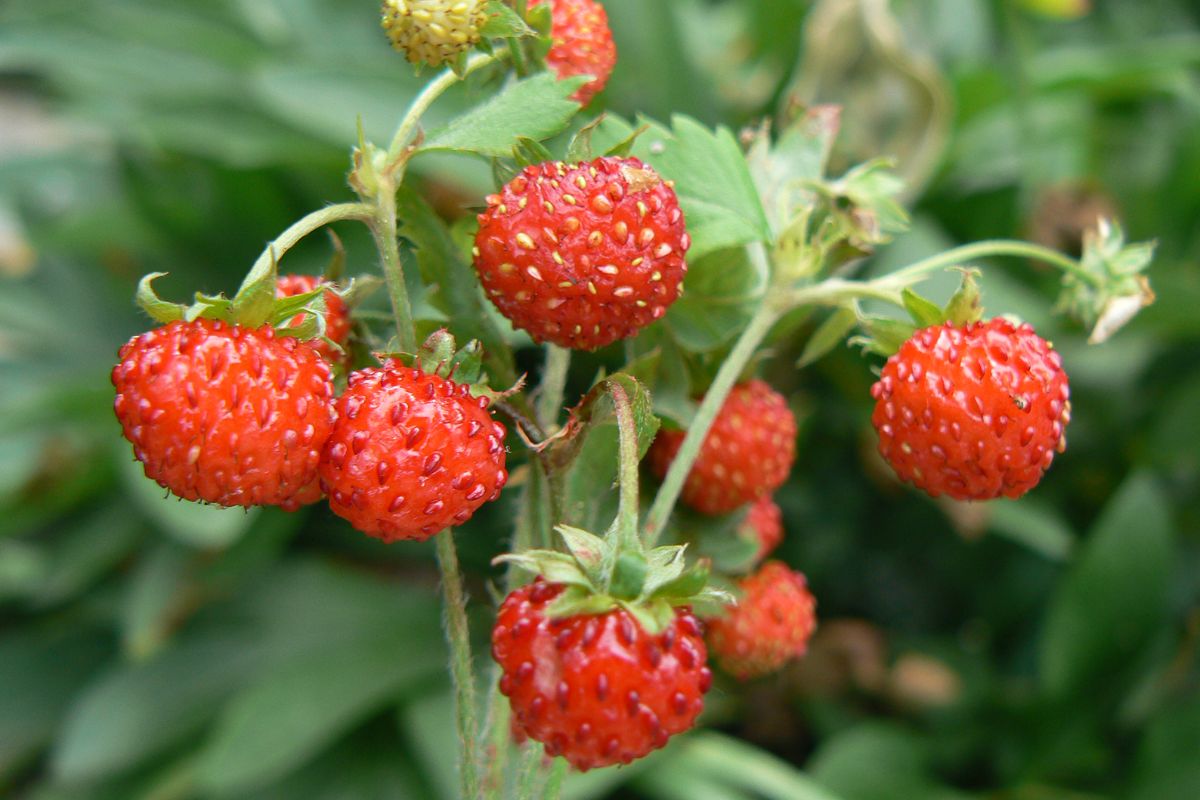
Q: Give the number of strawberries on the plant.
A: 11